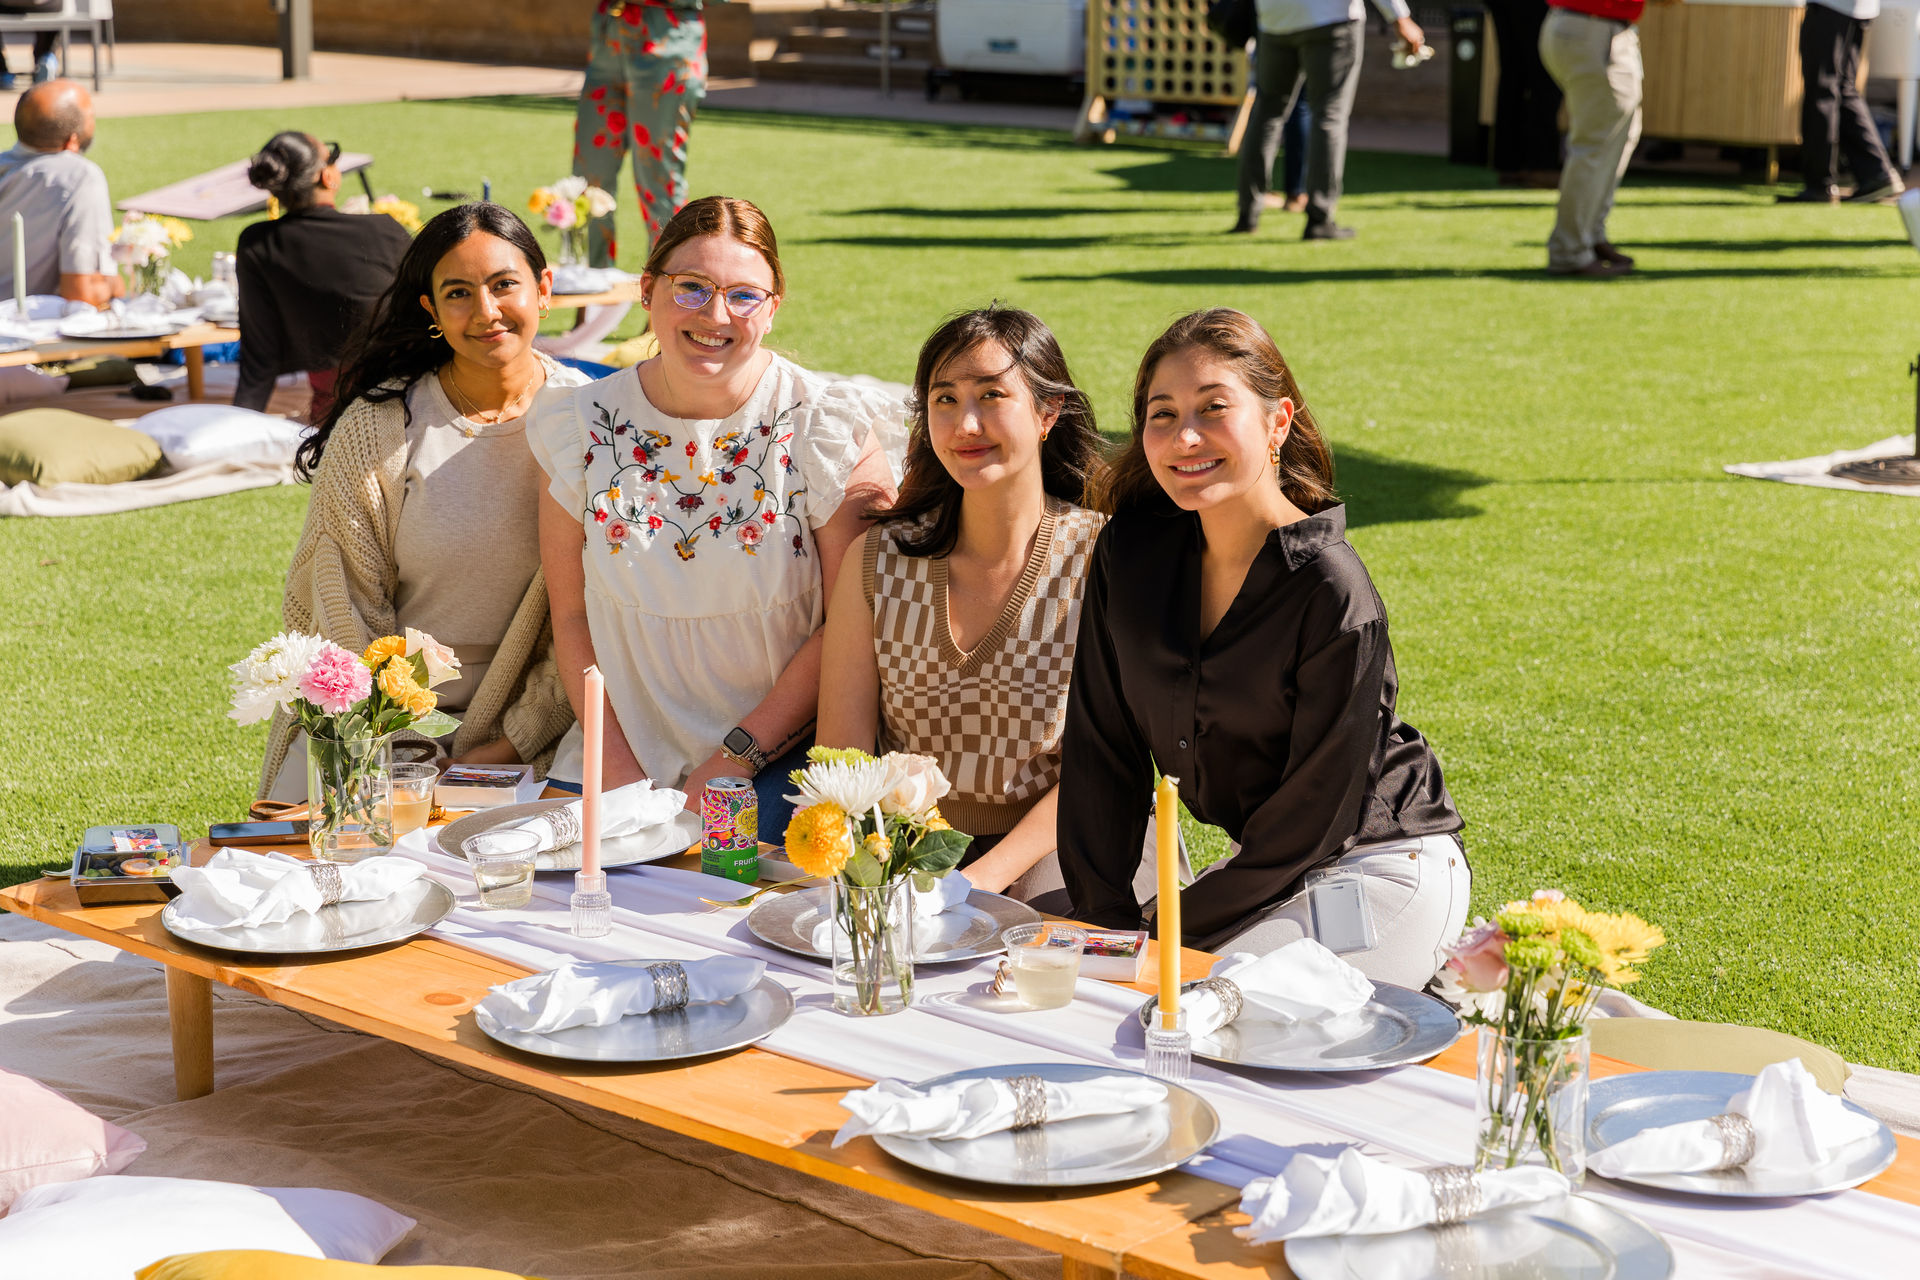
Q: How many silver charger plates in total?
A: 8